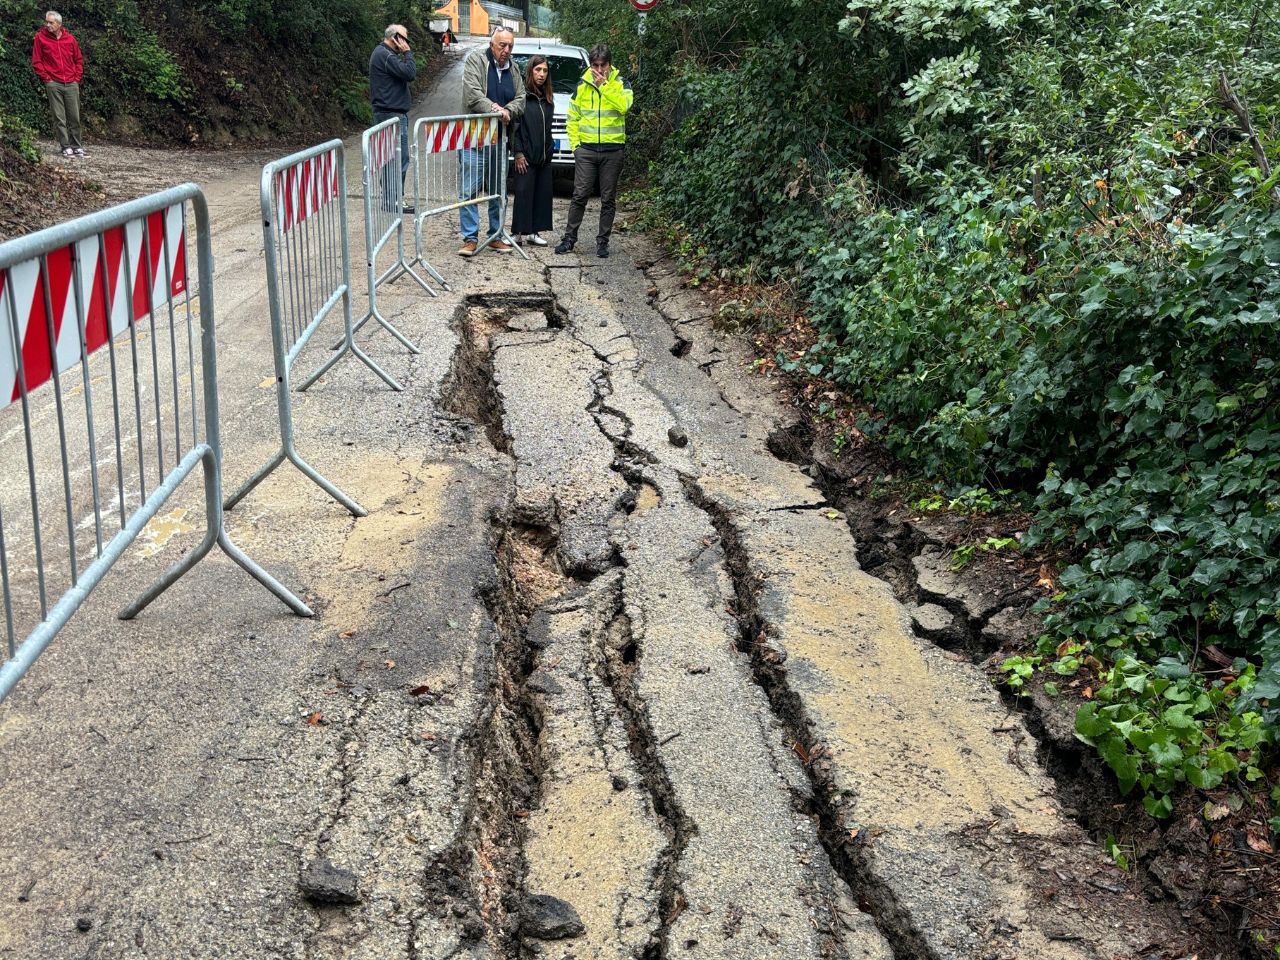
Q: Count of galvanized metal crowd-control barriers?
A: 4